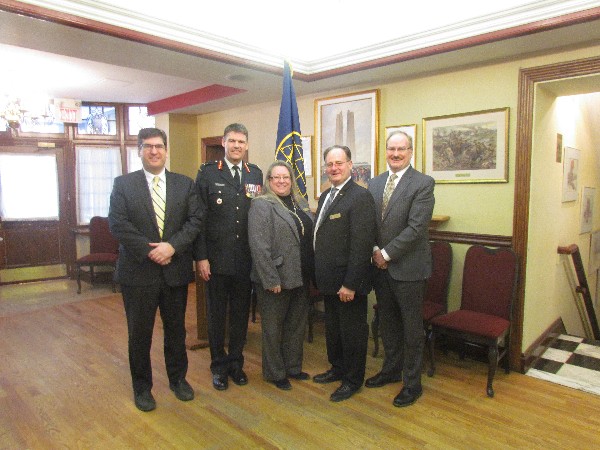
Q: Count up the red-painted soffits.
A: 1